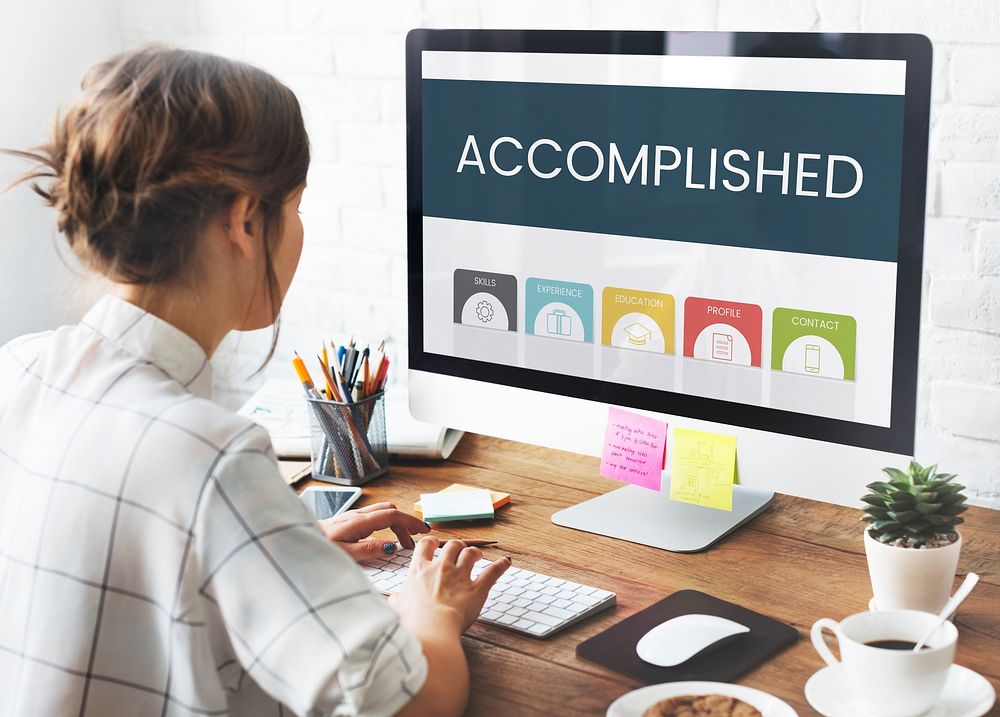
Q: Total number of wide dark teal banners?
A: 1